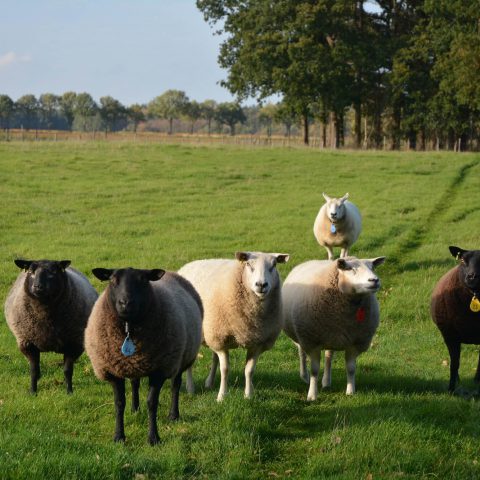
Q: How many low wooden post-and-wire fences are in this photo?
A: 1